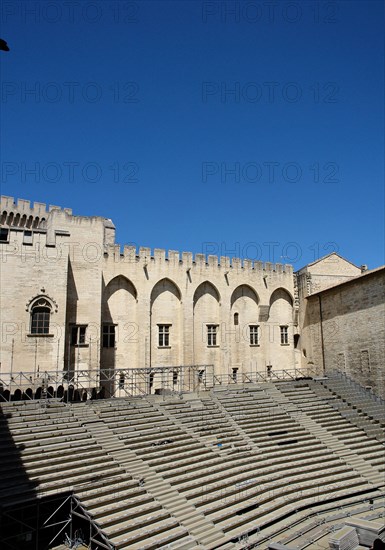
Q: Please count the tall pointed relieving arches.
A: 5